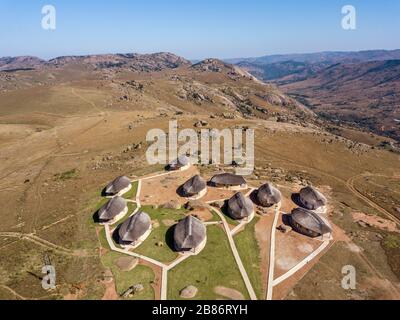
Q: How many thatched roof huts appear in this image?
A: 11